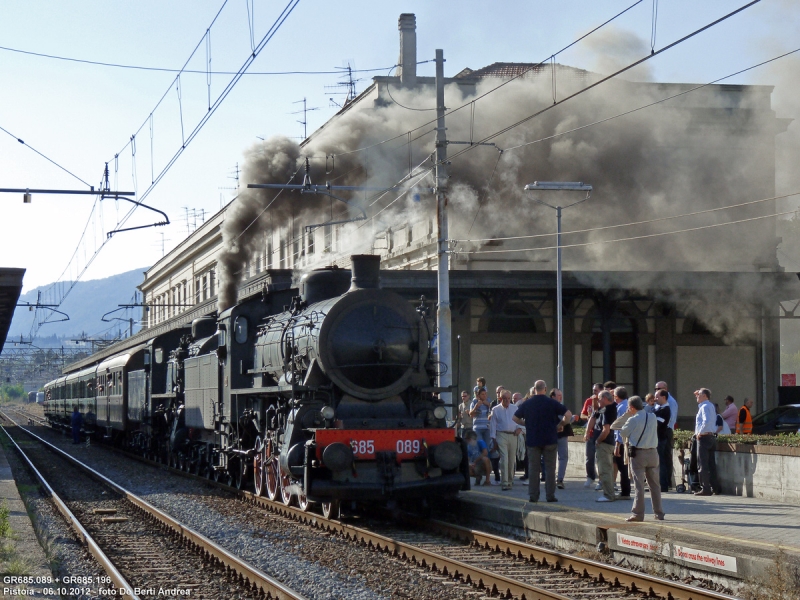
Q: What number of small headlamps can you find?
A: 2